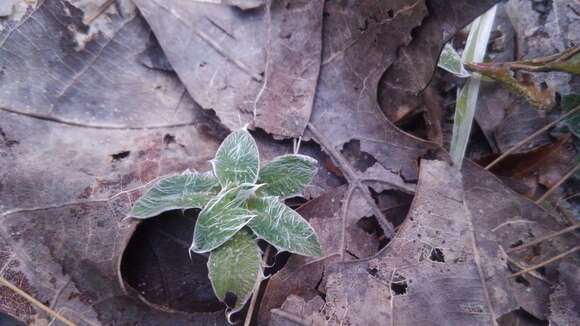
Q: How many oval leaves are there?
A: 6